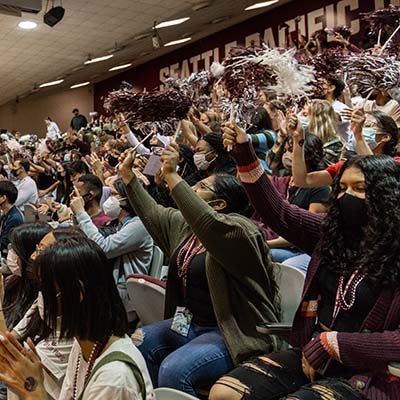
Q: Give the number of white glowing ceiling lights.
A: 8